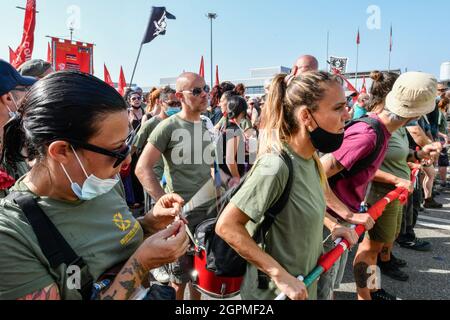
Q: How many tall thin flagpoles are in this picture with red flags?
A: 2